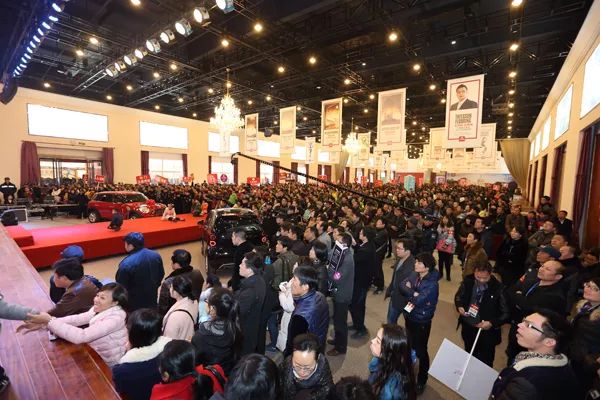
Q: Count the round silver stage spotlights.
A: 9